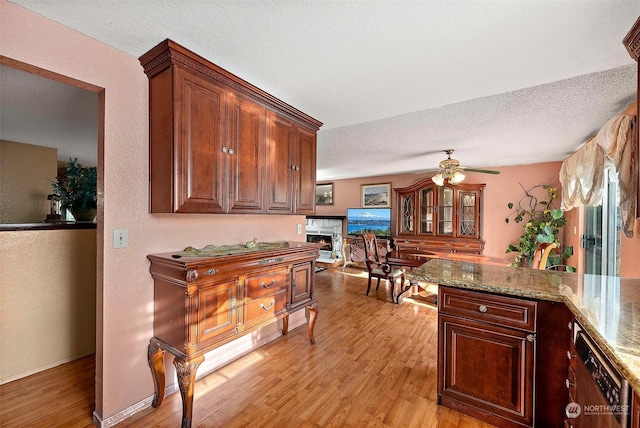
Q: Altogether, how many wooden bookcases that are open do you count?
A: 0